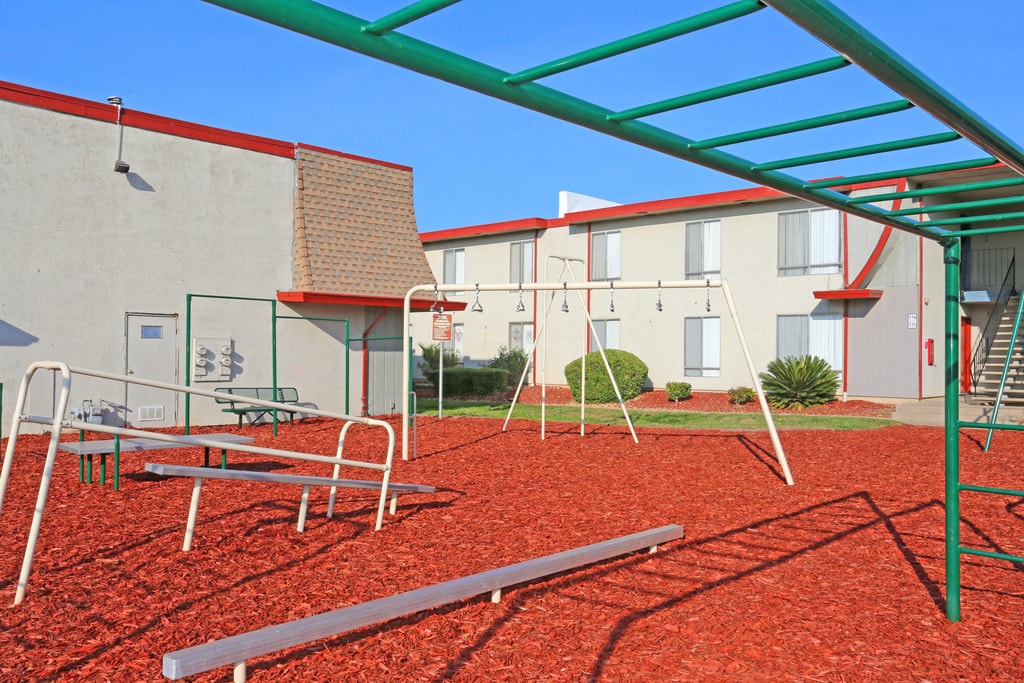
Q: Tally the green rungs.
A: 13